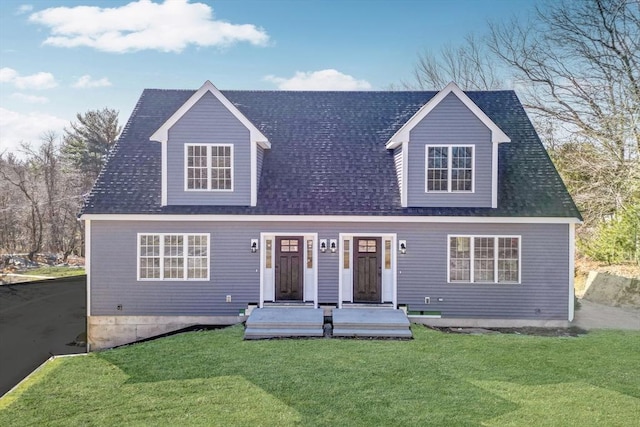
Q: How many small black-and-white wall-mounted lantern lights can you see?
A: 4